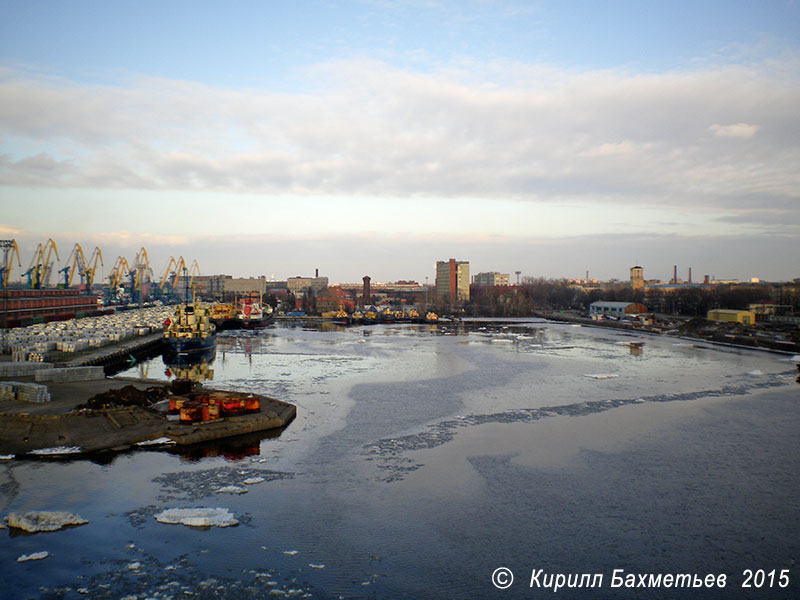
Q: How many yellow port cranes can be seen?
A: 11